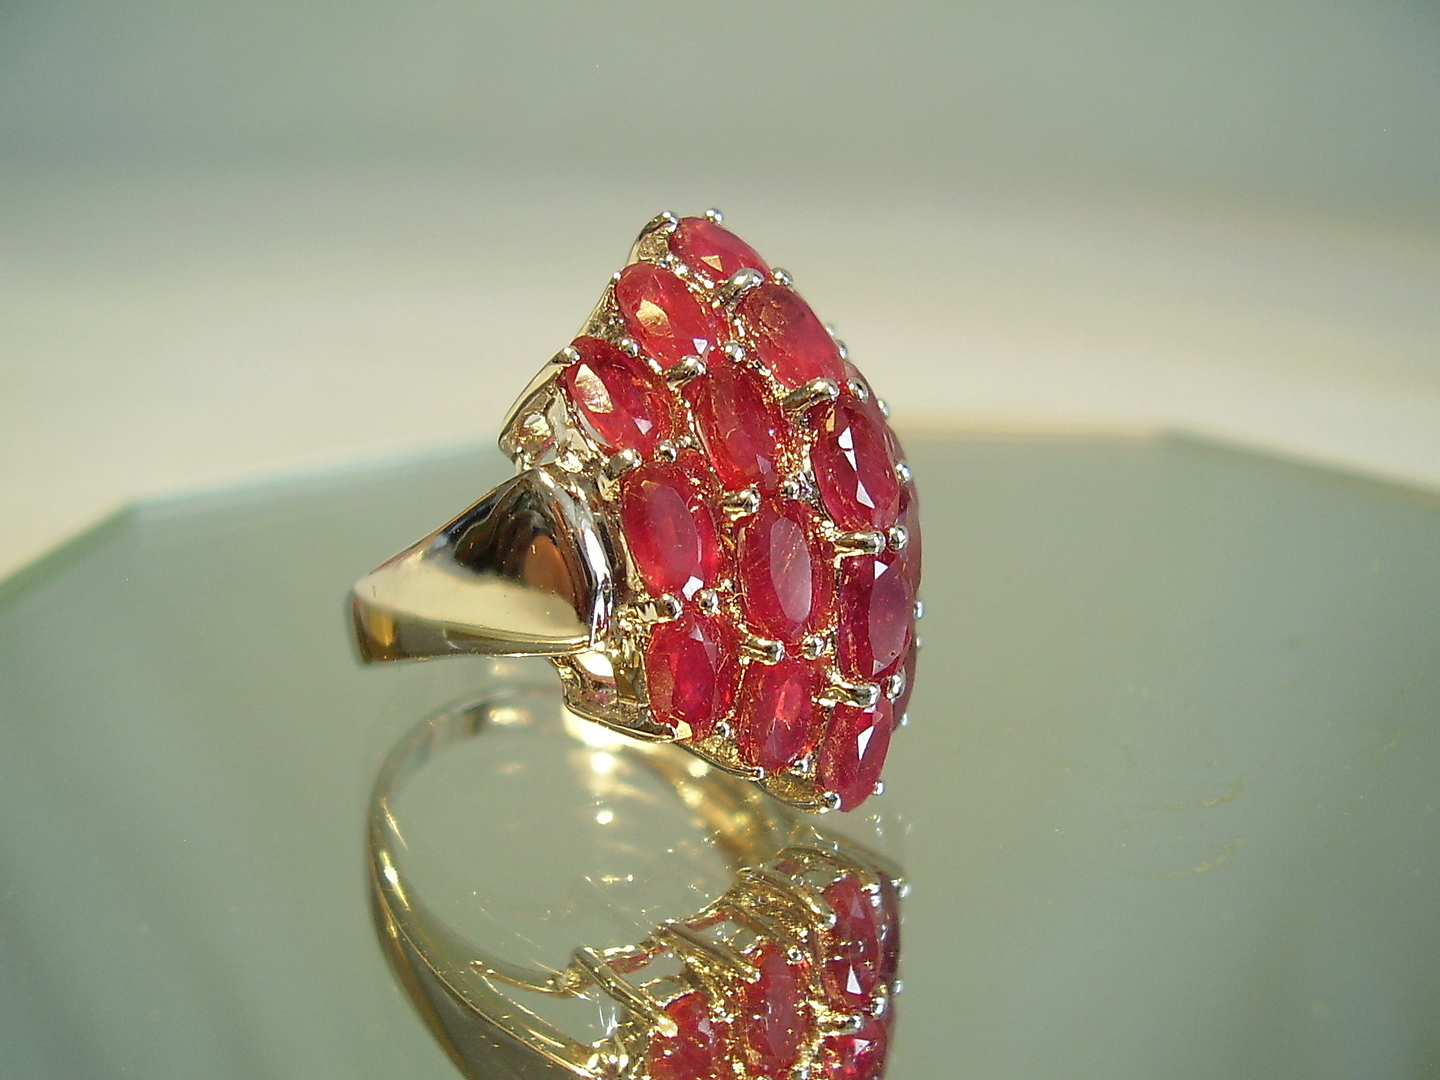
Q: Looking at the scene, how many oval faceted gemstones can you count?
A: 12